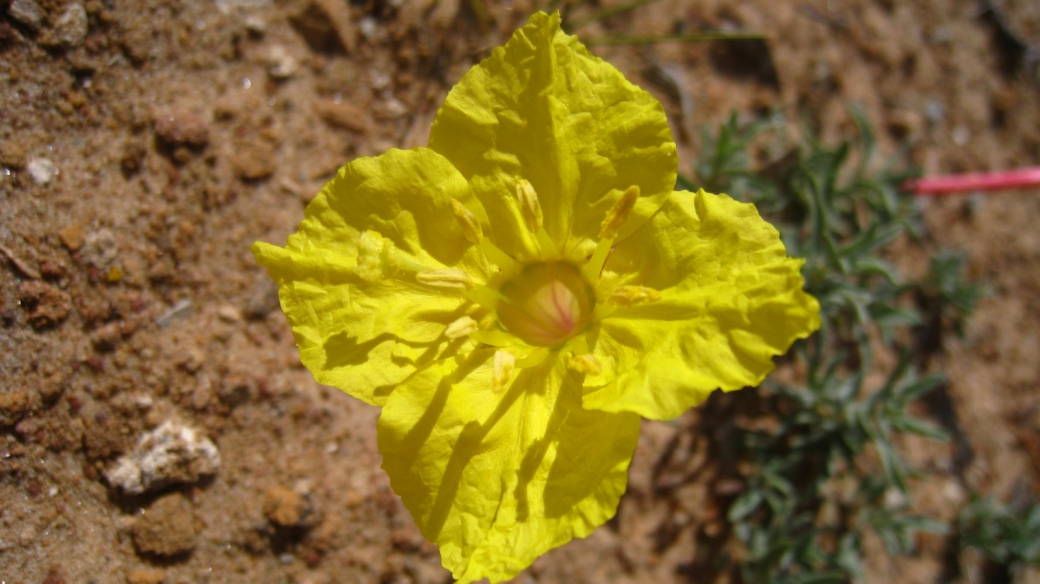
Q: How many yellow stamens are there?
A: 8